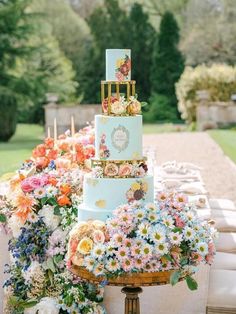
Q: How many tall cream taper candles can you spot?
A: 3